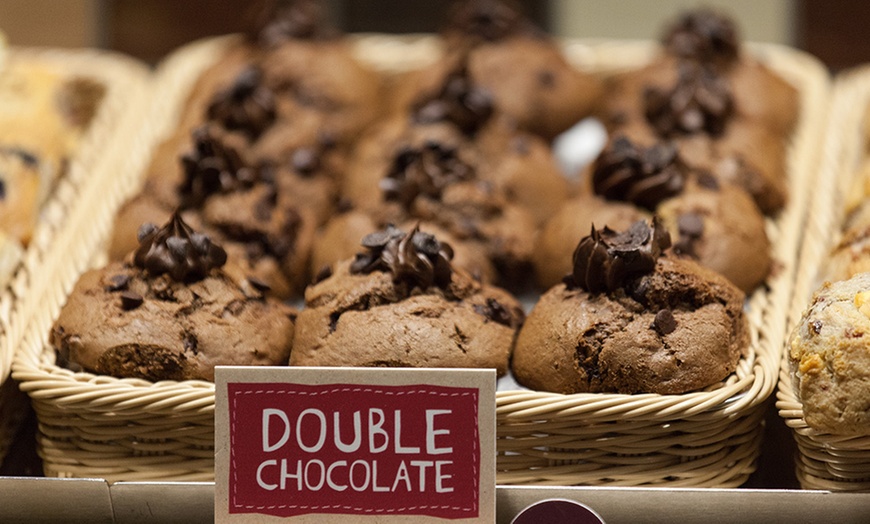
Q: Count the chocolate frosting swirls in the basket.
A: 12